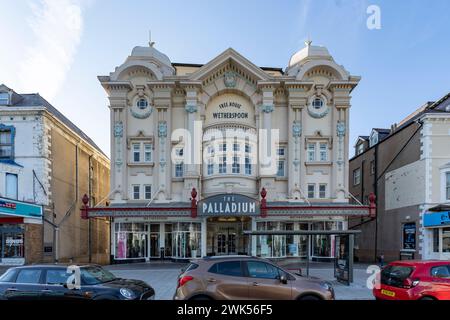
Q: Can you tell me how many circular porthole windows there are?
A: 2